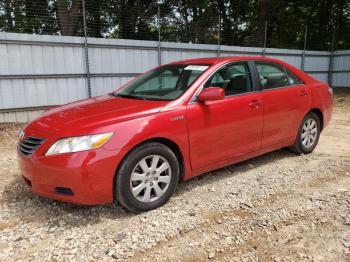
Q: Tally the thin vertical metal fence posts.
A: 6